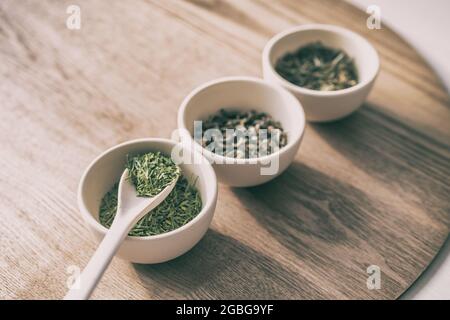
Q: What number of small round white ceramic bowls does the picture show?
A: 3